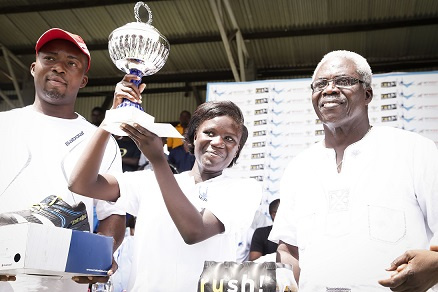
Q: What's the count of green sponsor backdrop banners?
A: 0